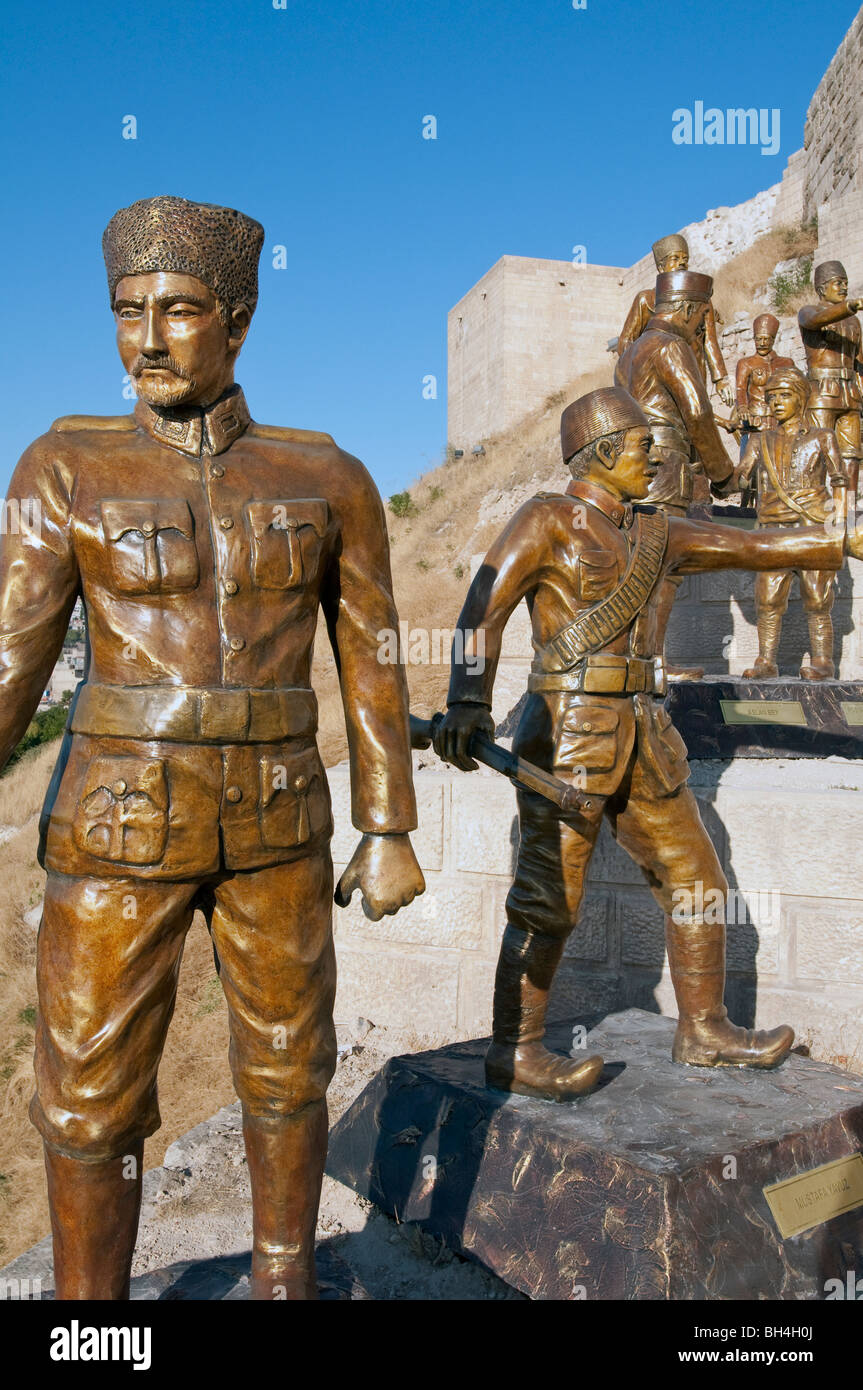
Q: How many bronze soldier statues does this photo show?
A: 7